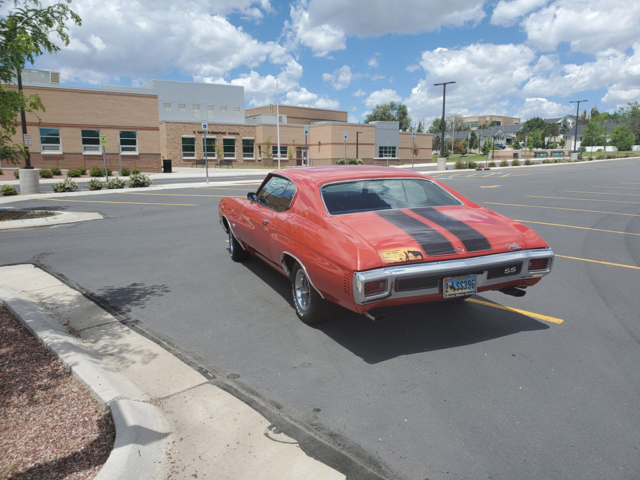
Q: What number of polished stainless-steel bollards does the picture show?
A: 0